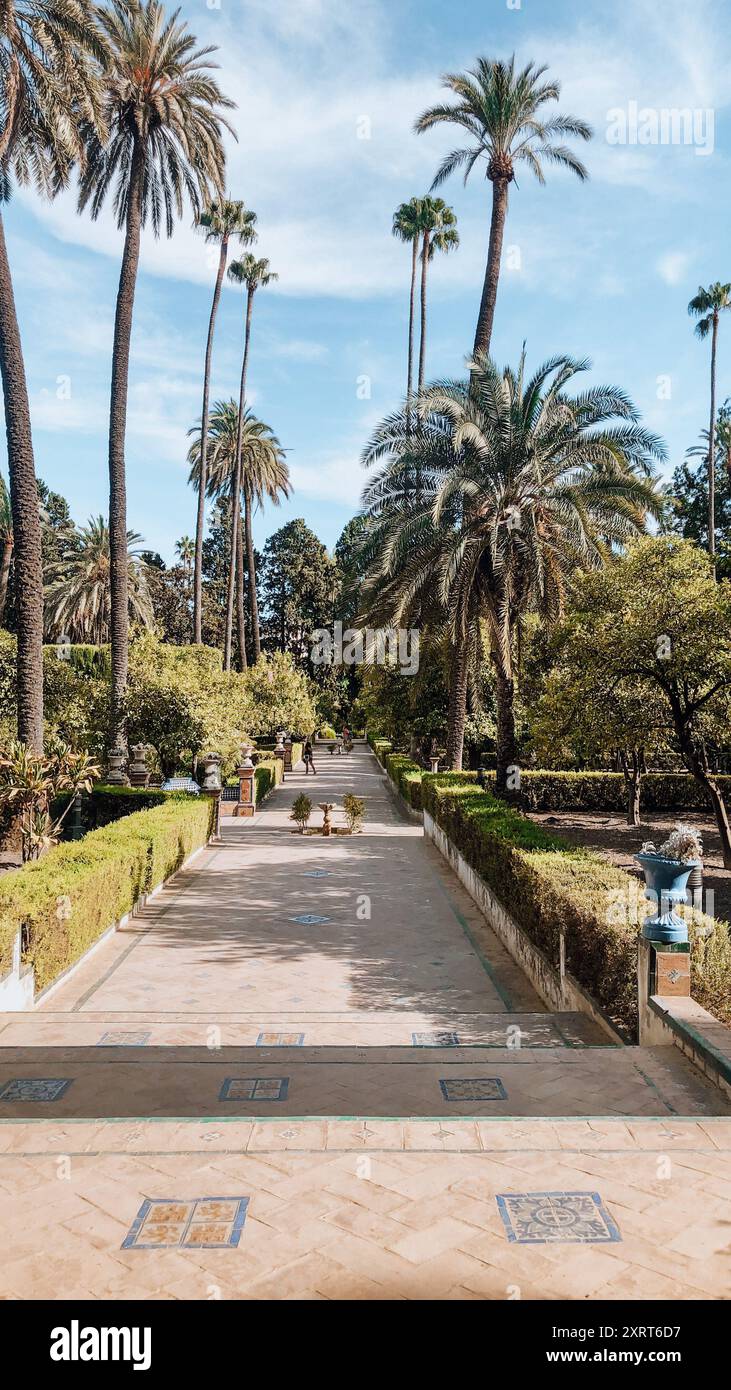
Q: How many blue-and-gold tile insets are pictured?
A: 3